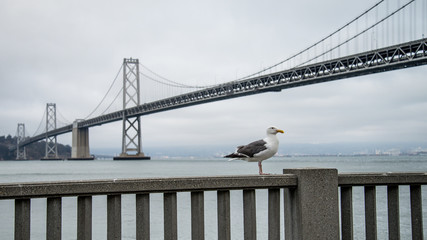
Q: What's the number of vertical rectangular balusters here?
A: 14